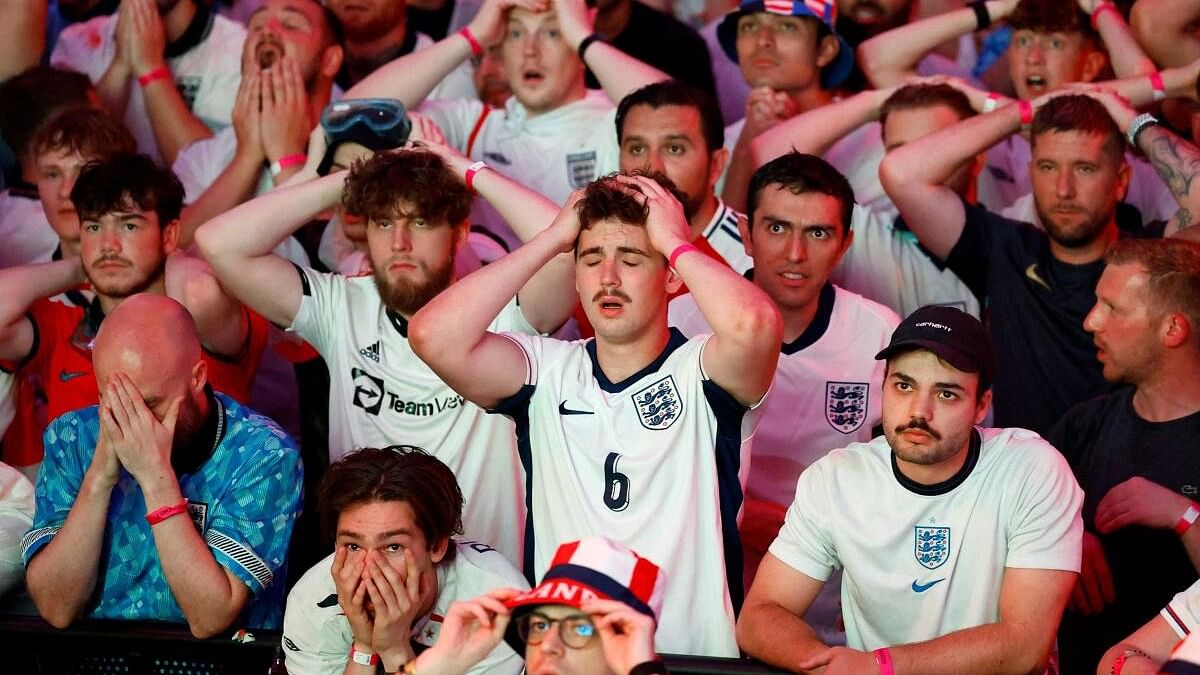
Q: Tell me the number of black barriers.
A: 1